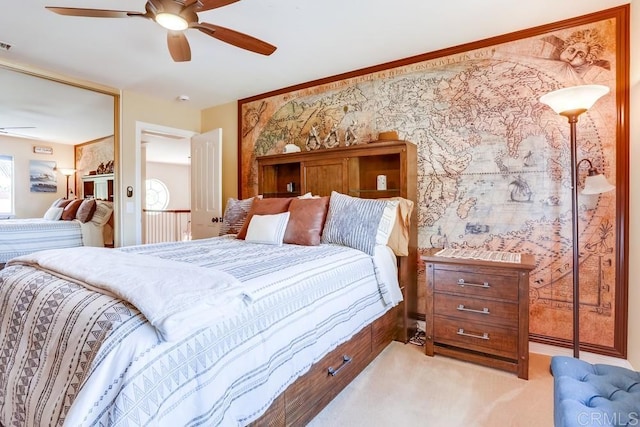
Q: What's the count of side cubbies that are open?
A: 2